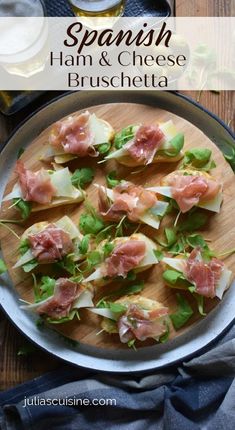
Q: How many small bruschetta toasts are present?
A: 10